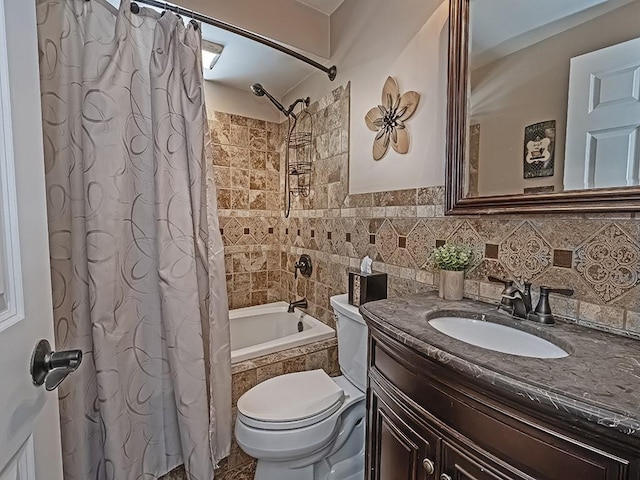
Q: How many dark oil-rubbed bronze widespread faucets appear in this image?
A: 1